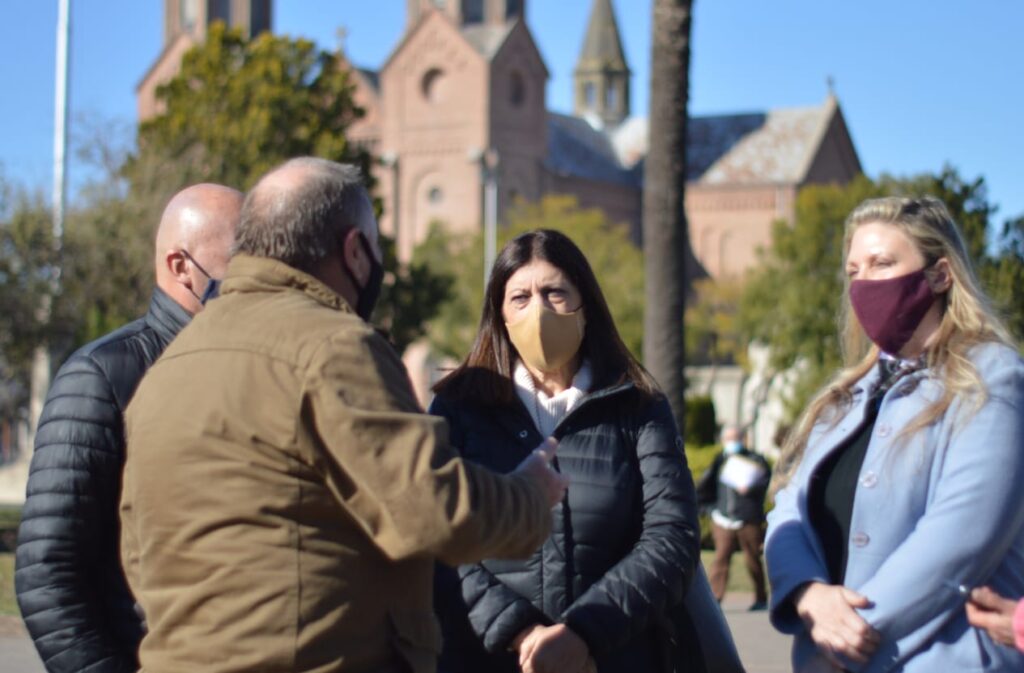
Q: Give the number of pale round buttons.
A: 3